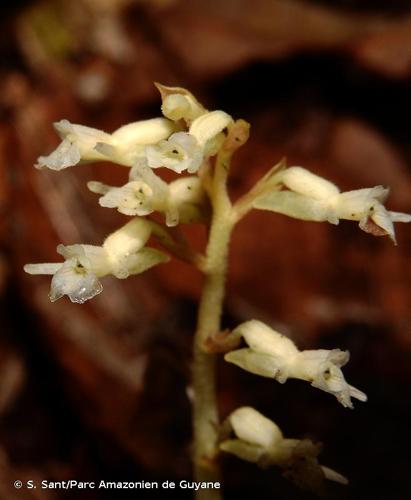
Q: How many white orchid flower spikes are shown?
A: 1